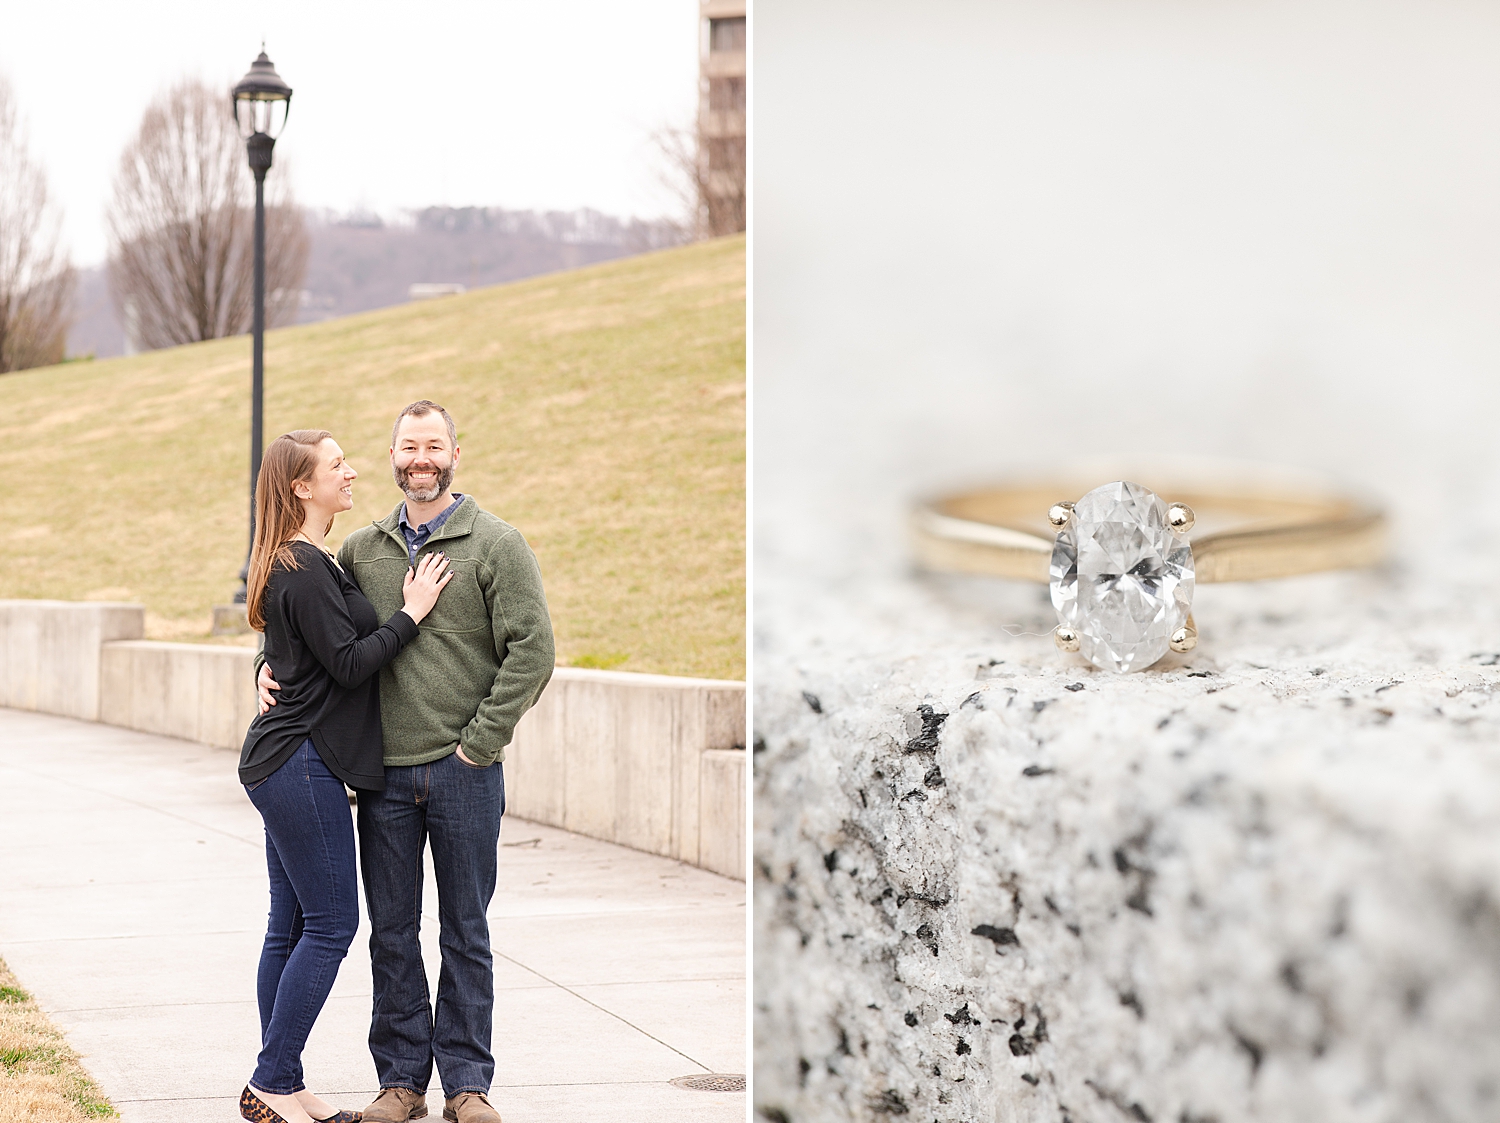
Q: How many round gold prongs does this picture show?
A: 4